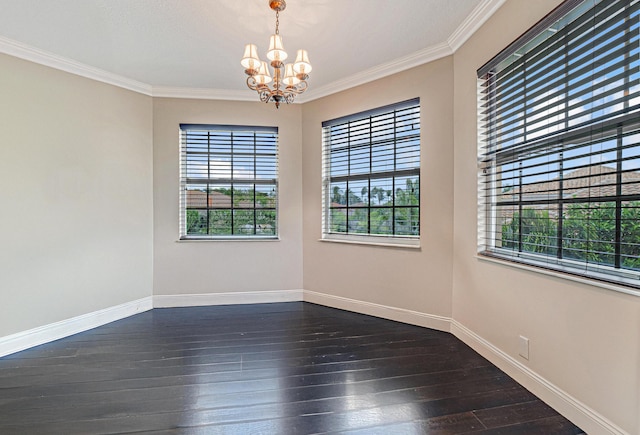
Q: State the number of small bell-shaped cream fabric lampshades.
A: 5